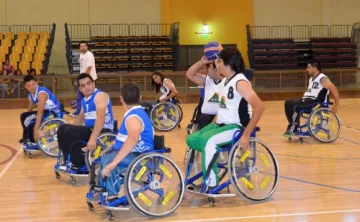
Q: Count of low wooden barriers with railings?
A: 1